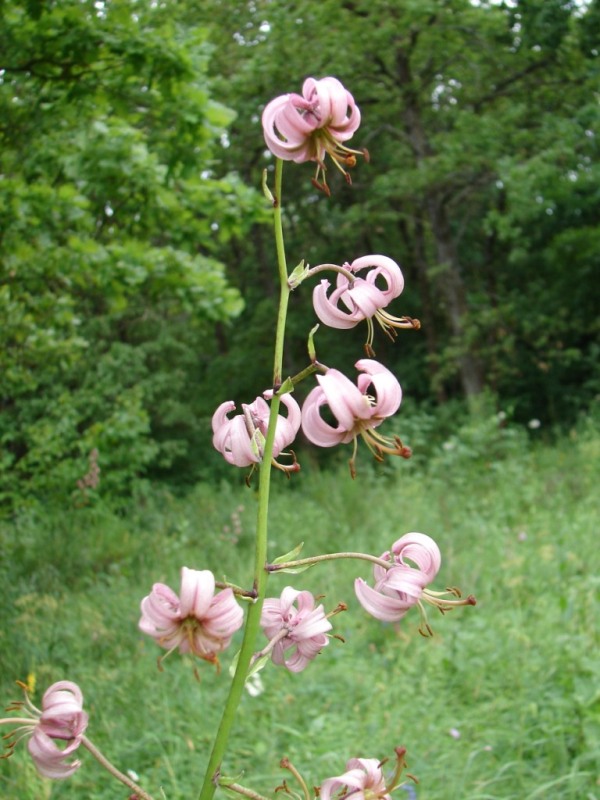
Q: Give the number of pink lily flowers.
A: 9